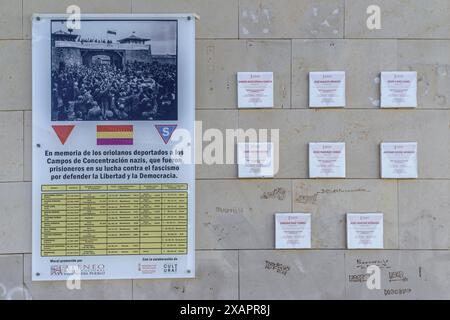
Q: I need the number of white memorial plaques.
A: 8